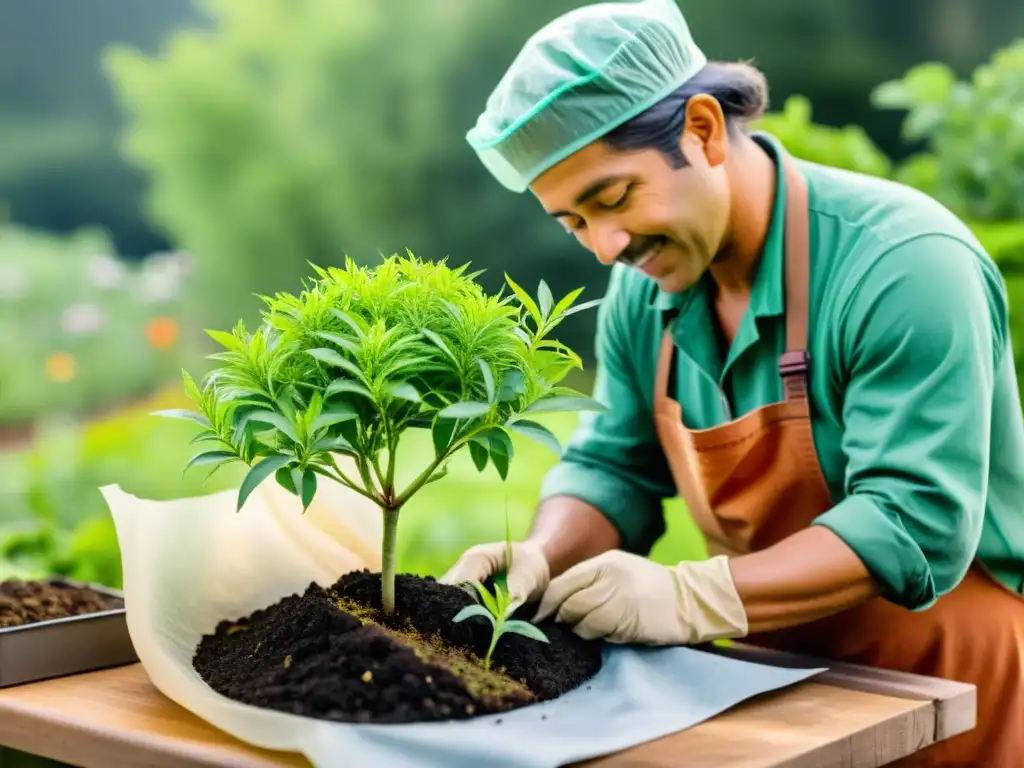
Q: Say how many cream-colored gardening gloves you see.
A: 2